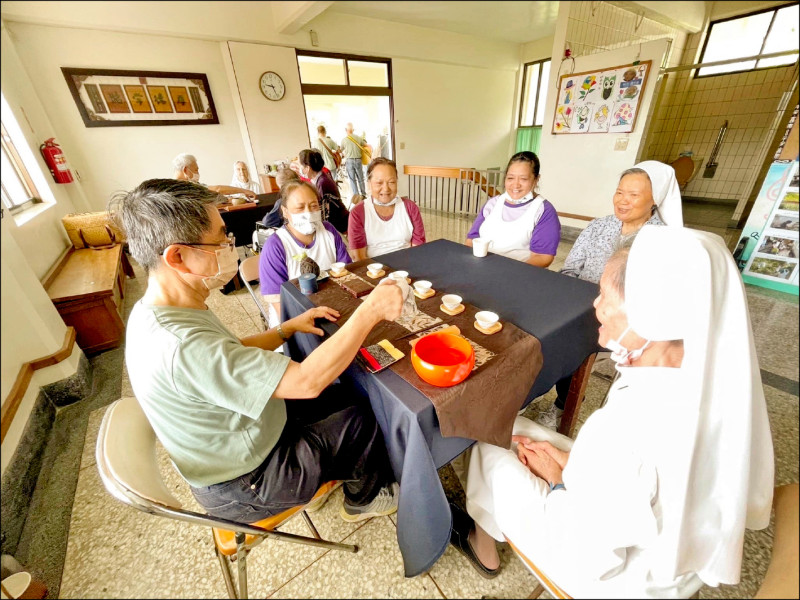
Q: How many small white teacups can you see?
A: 6